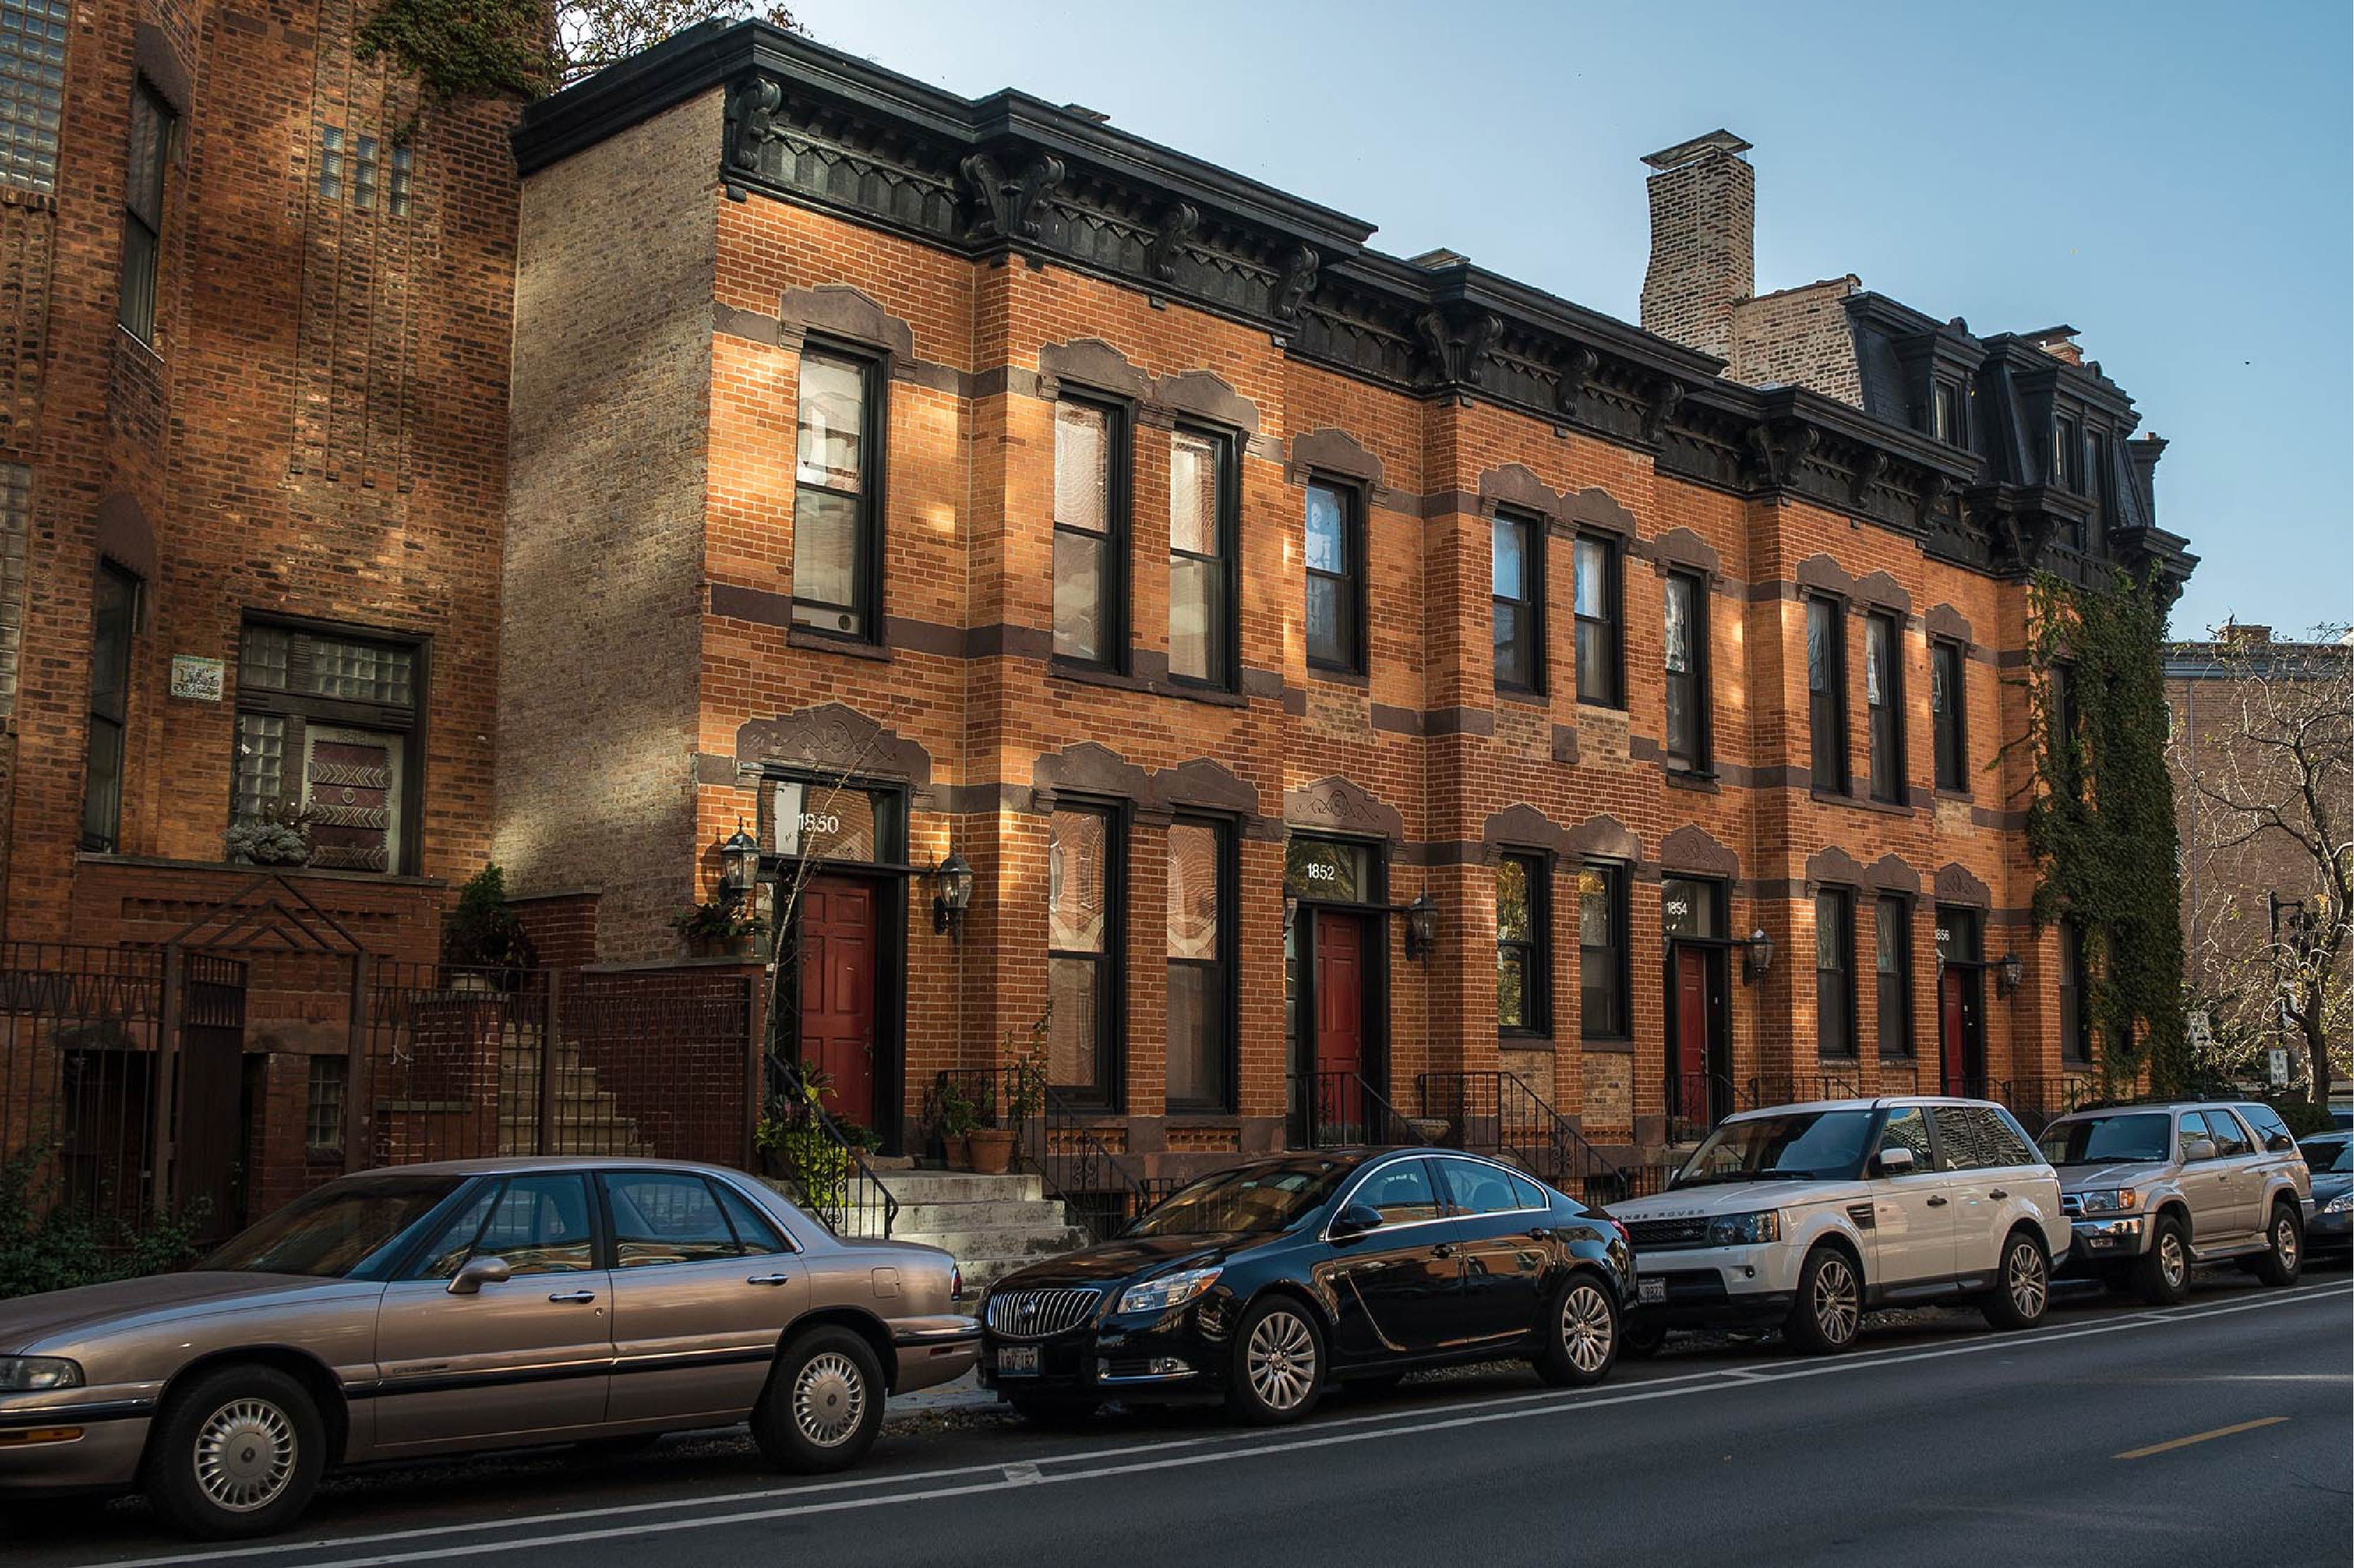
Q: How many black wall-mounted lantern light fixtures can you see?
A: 5